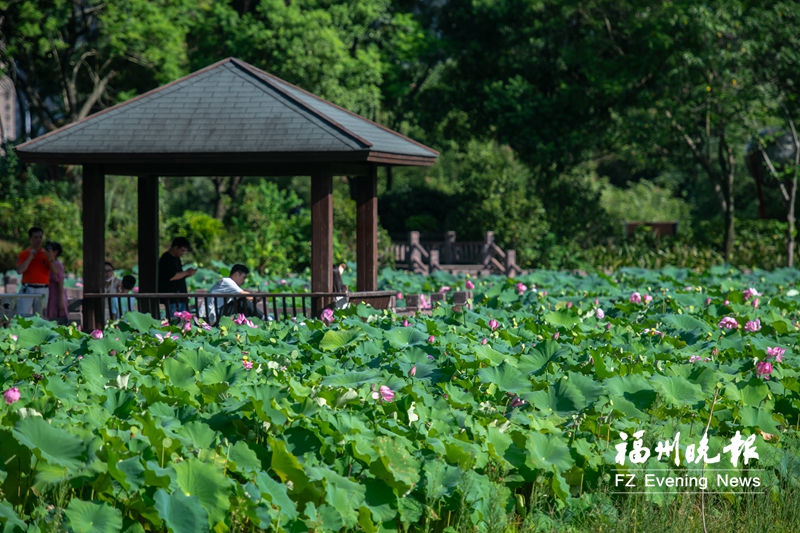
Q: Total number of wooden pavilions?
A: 1